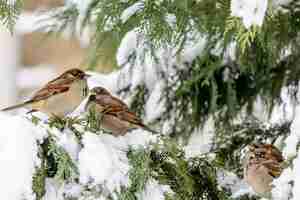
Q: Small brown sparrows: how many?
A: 3